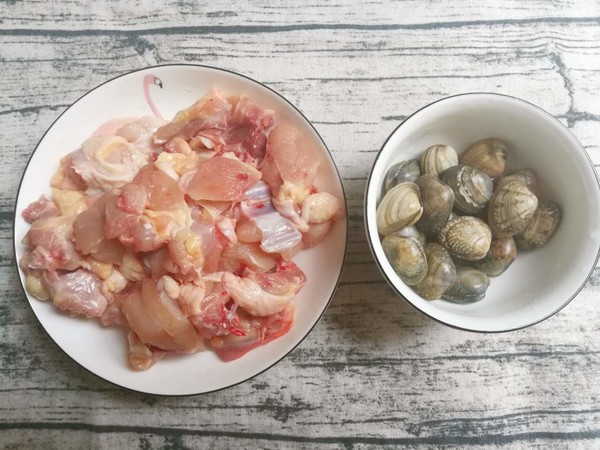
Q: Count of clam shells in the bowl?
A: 15